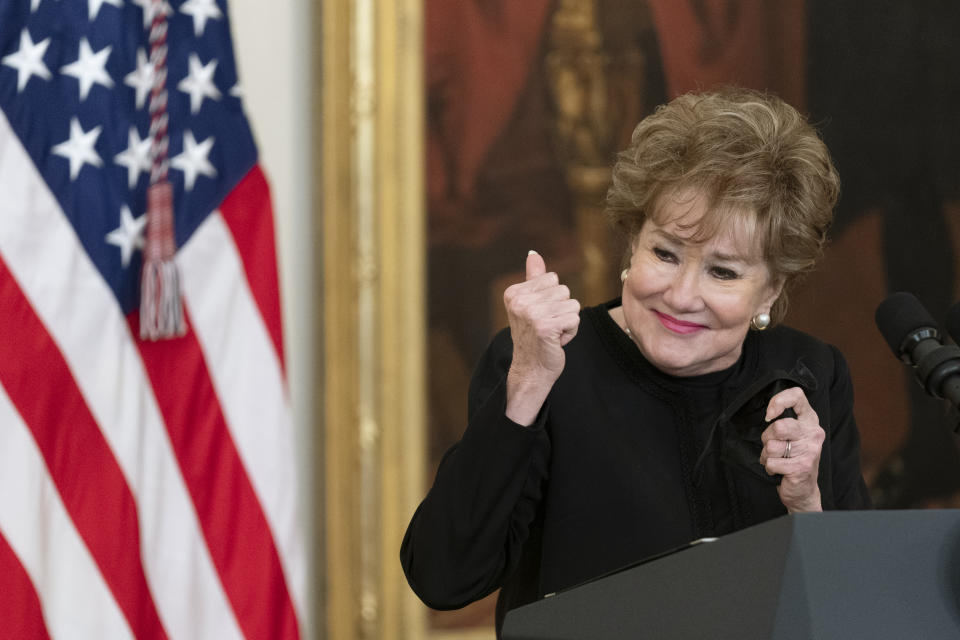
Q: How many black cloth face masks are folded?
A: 1